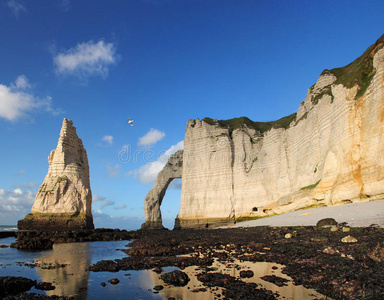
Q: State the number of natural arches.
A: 1